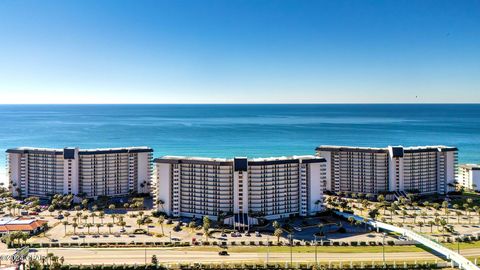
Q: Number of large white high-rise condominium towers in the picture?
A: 3